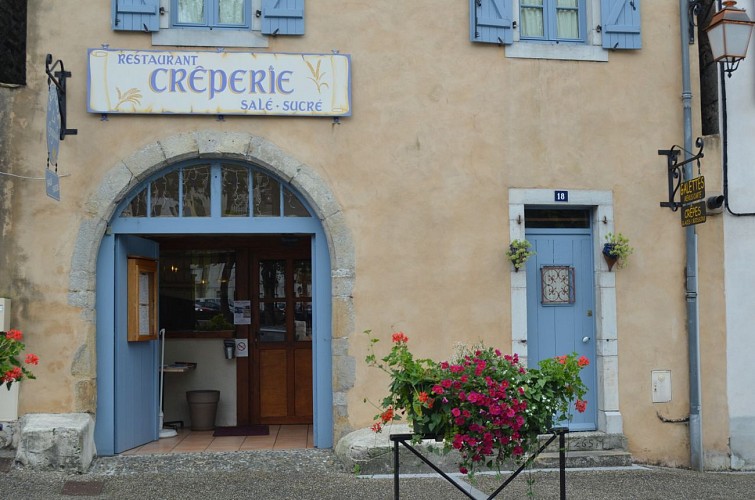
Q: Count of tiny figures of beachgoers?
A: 0